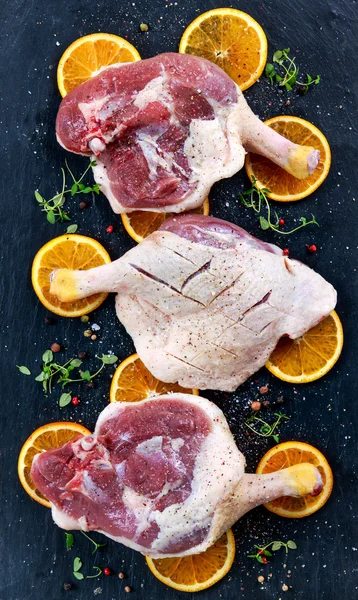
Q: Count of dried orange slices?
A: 10